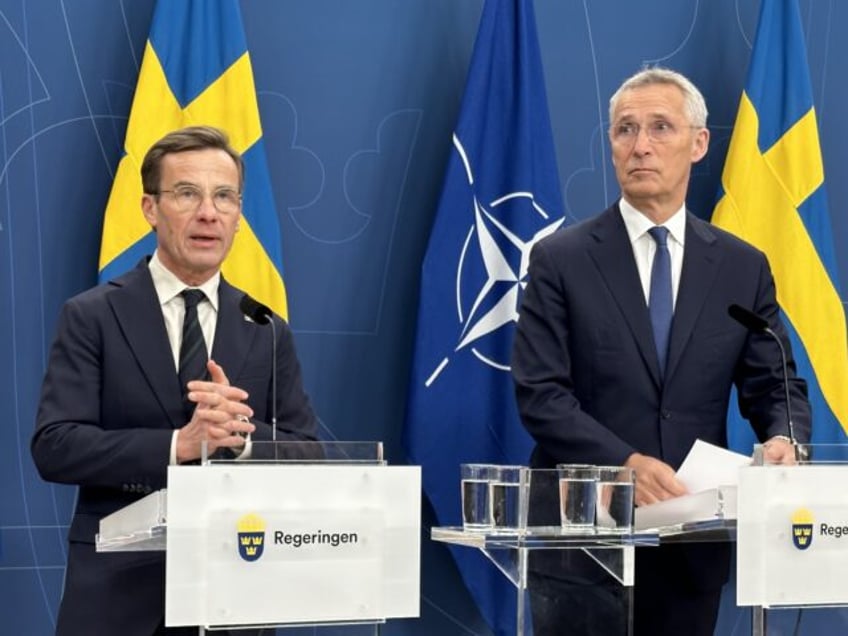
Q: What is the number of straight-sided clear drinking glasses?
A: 4